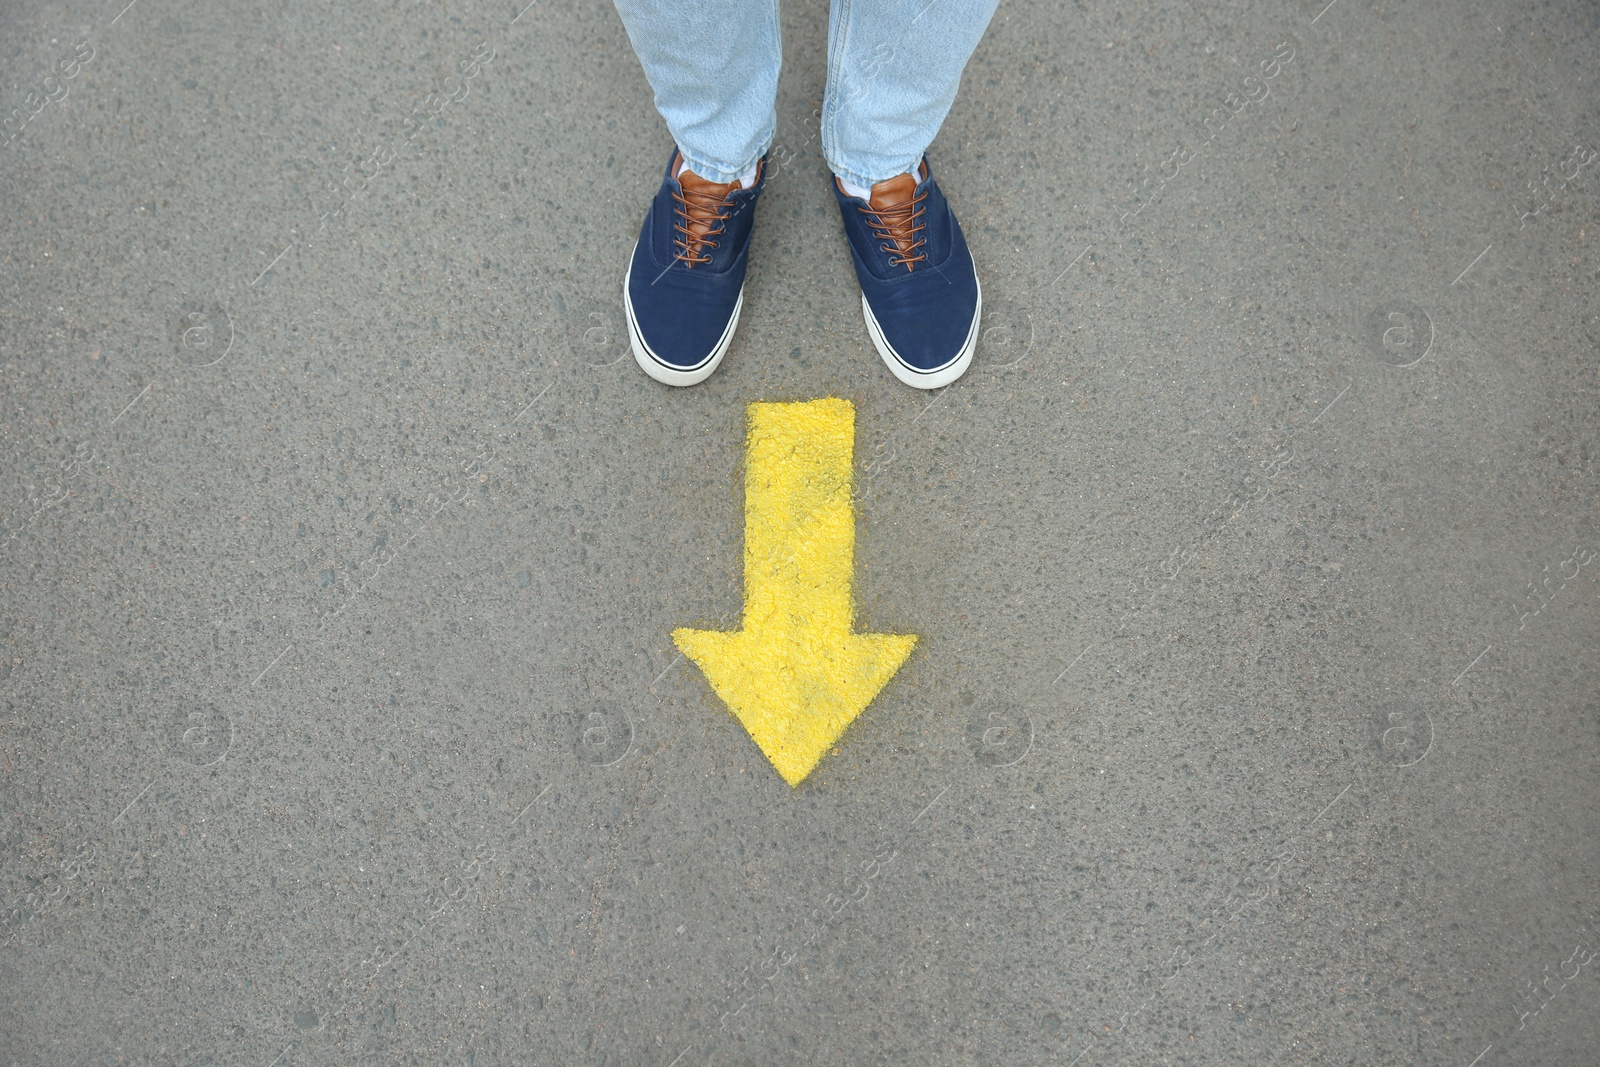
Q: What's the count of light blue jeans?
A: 1